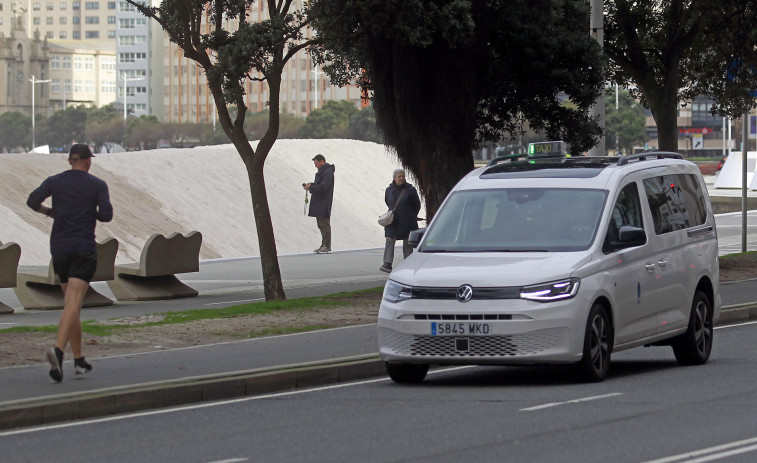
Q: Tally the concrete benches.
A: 3